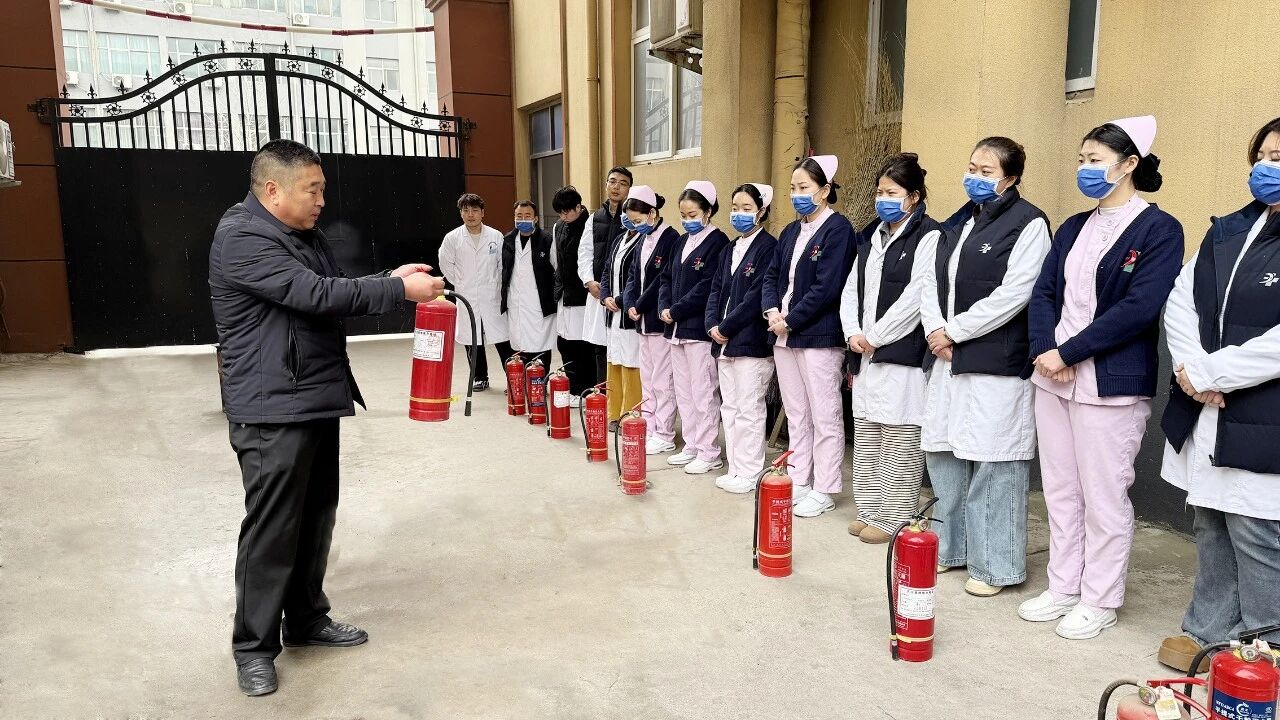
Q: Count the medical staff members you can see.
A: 13